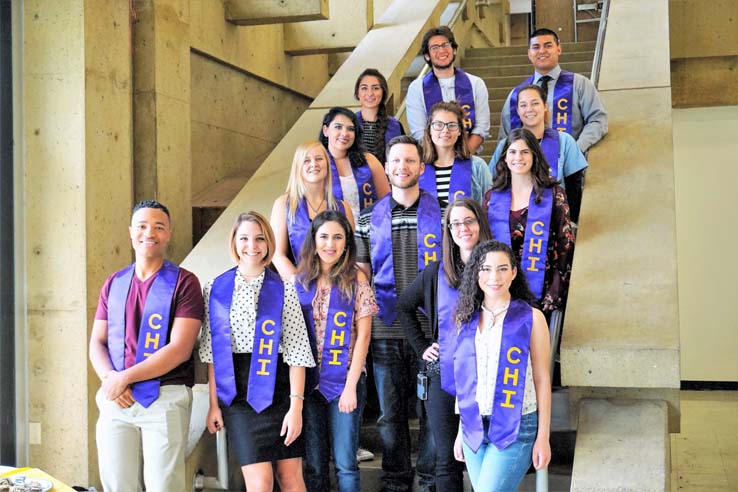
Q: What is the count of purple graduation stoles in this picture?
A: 14